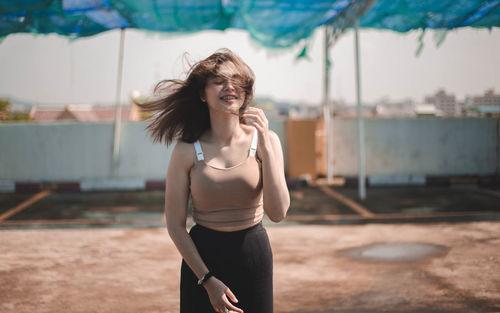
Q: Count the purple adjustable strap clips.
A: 0